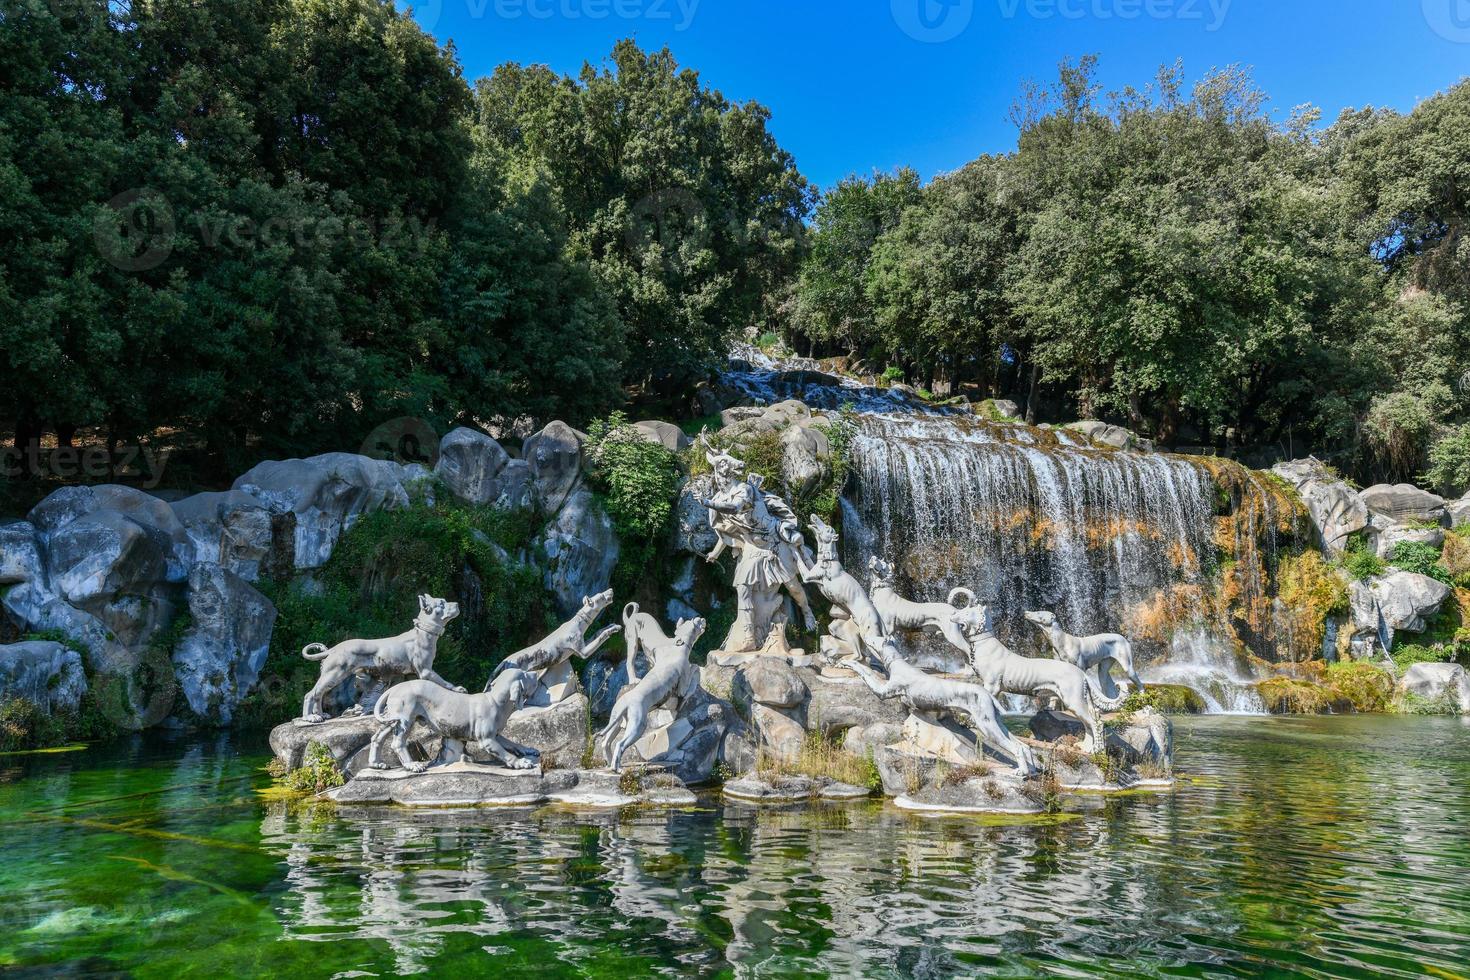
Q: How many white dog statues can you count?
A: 10